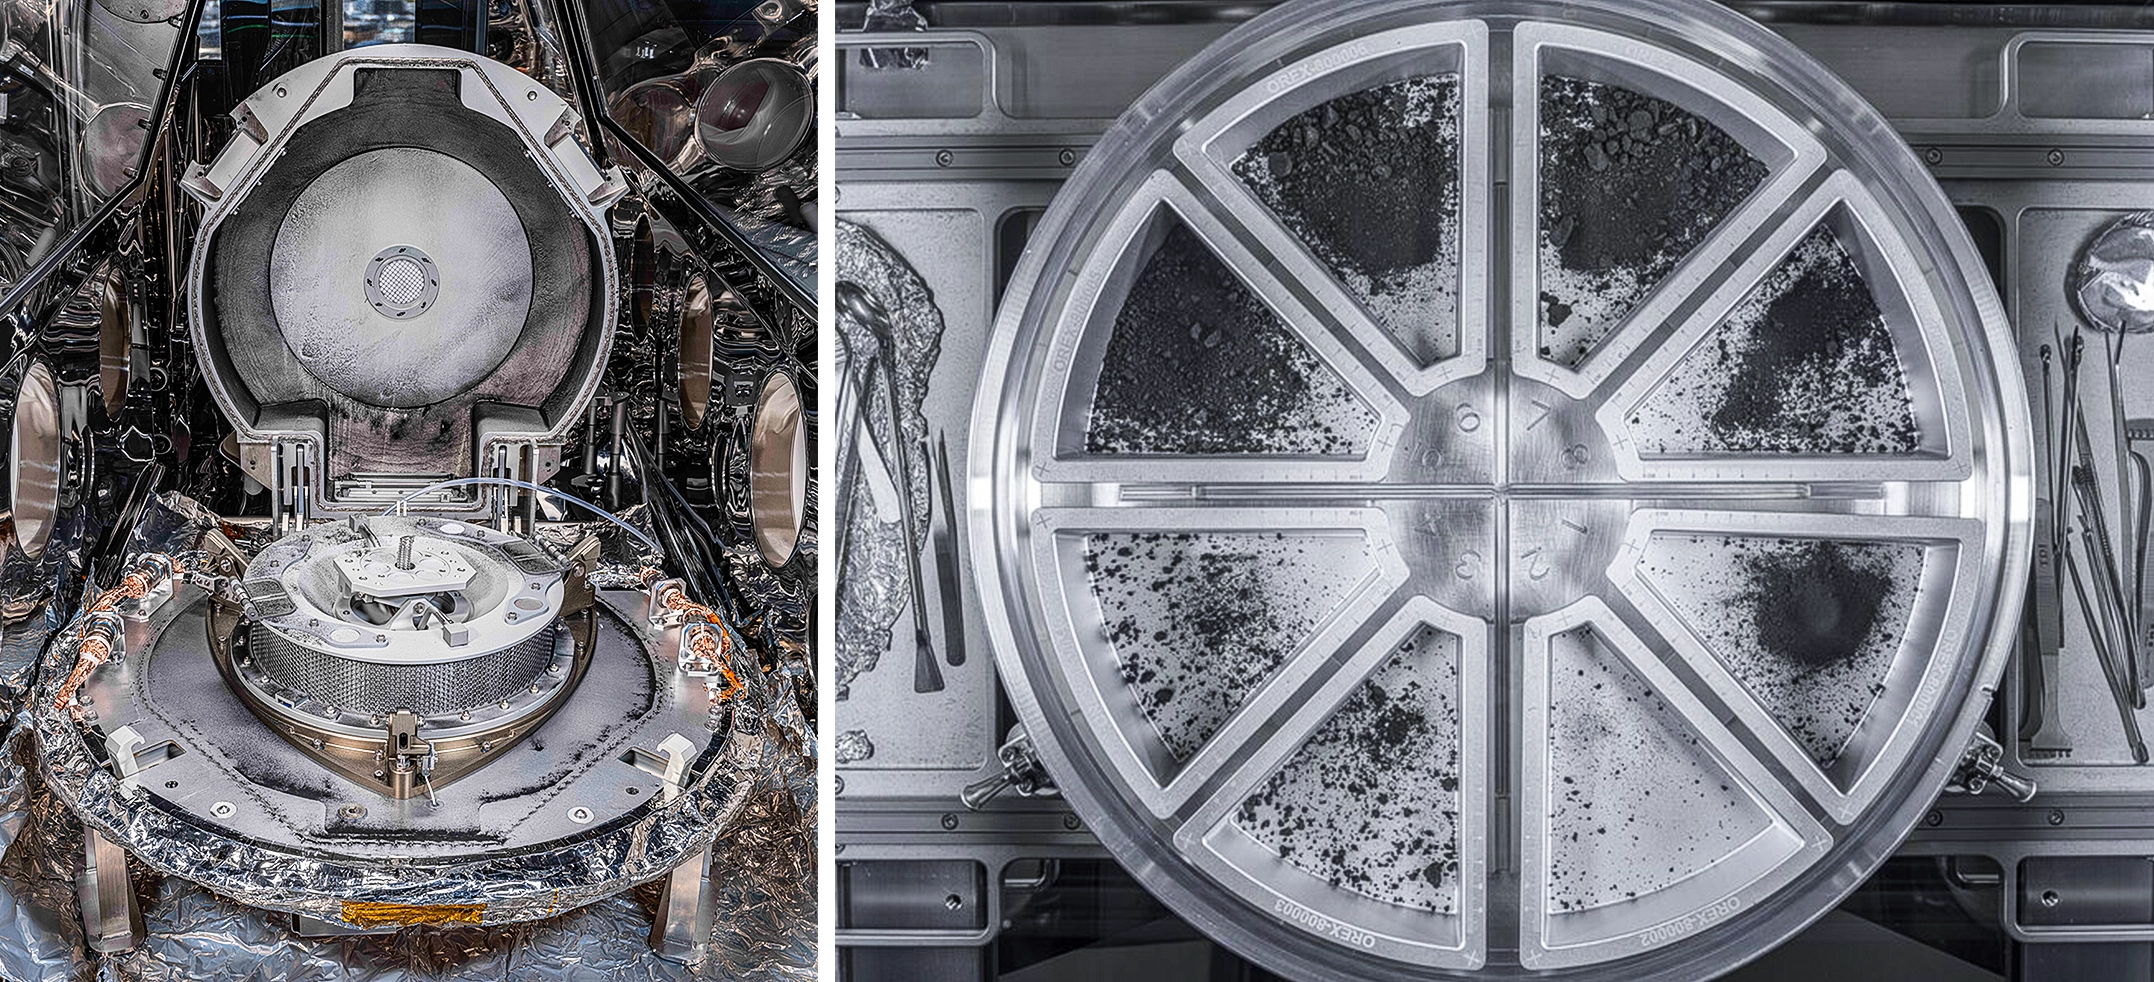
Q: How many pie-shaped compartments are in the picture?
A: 8